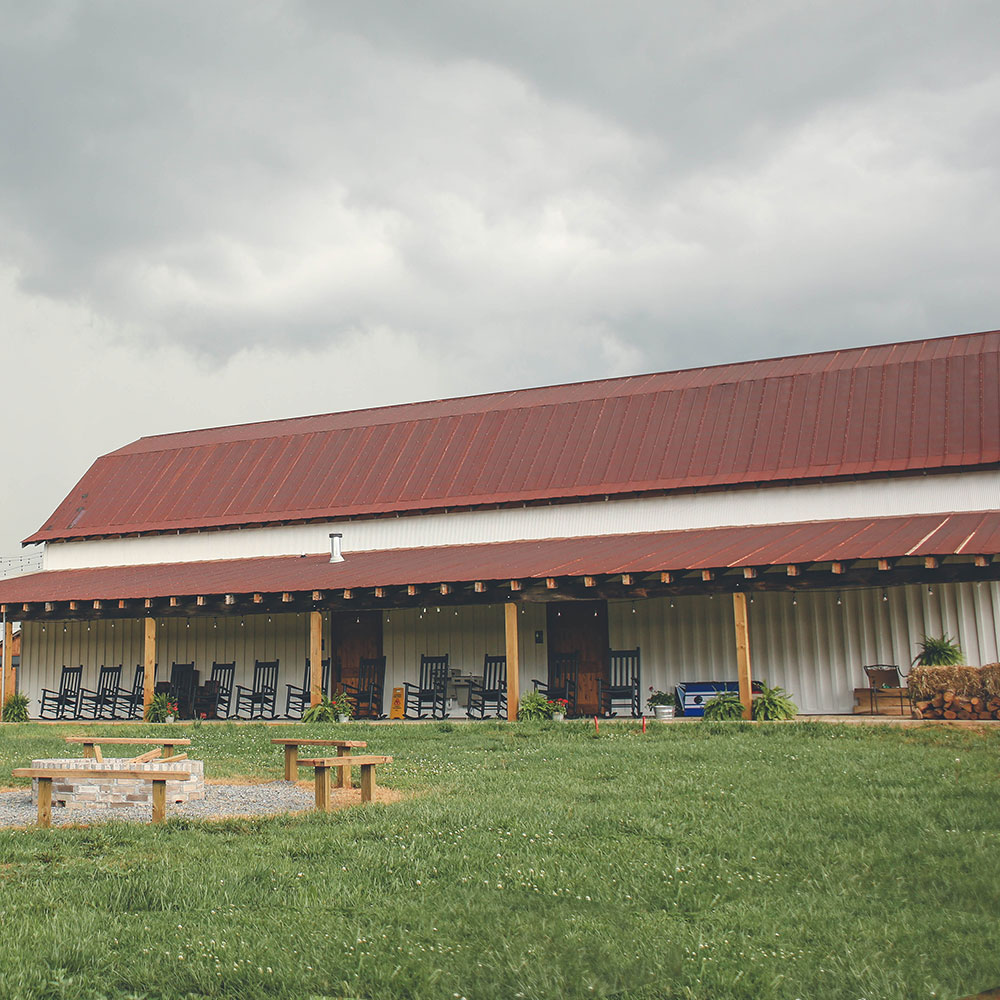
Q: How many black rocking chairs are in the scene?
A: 12